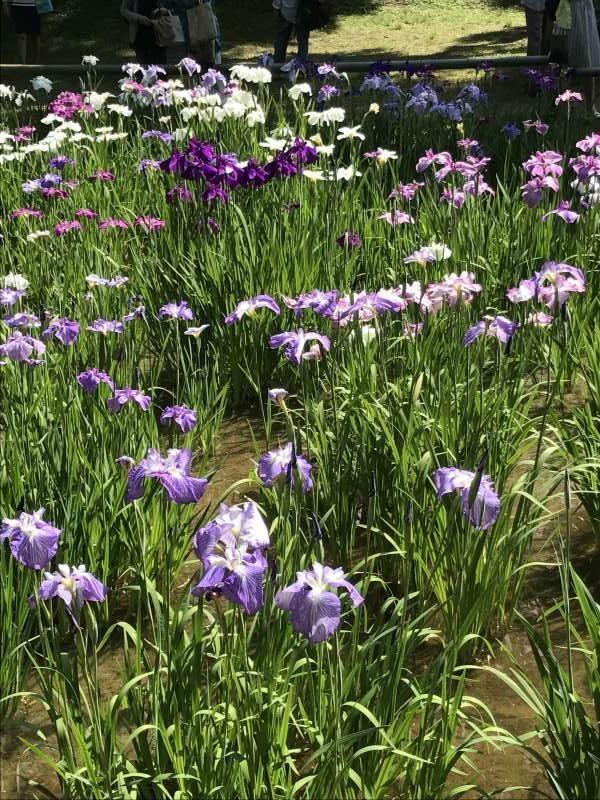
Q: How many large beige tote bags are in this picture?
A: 1